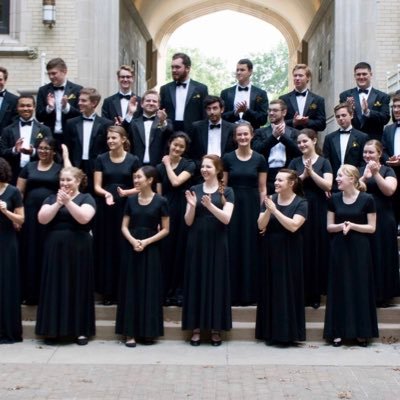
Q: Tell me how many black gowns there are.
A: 12